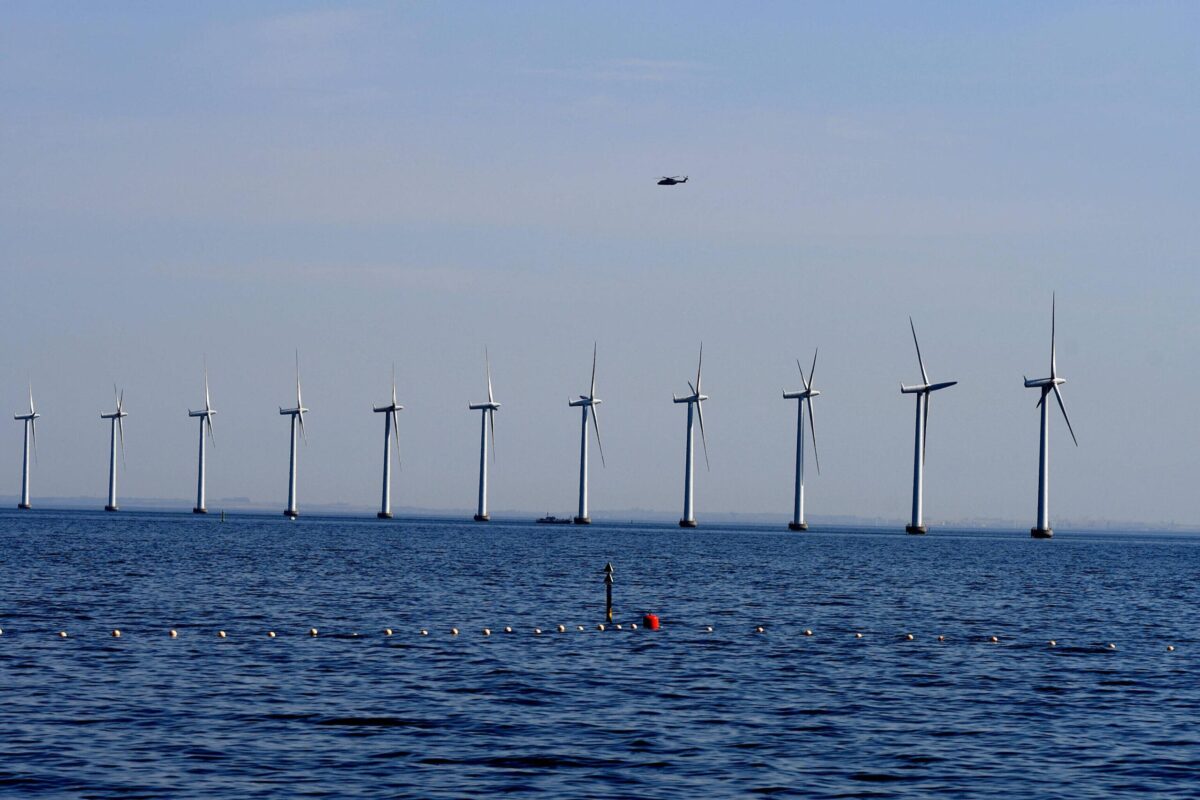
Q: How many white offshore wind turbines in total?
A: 11